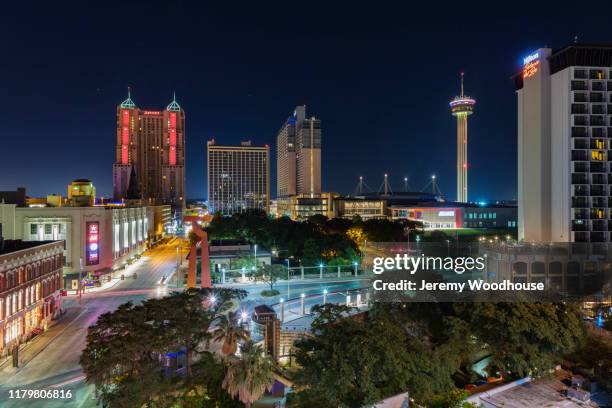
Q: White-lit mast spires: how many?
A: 4